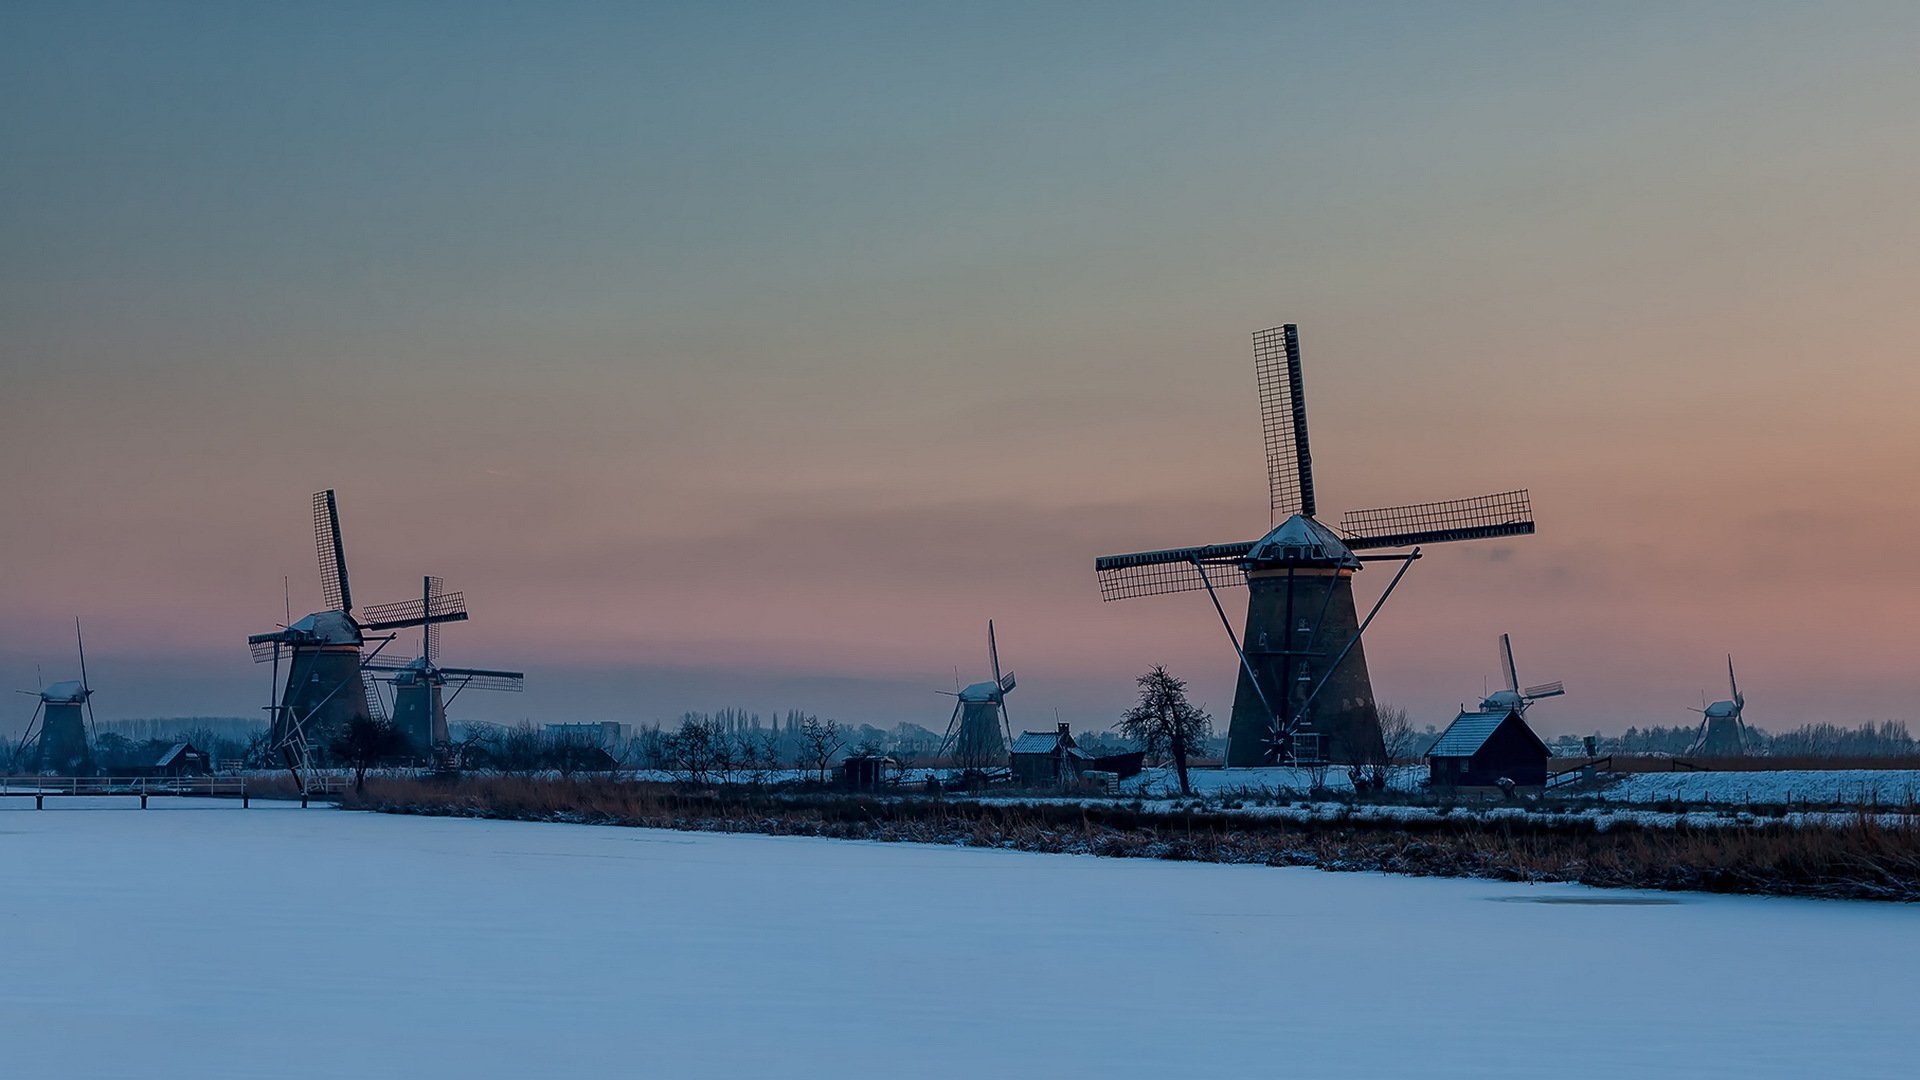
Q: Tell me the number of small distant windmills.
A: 4